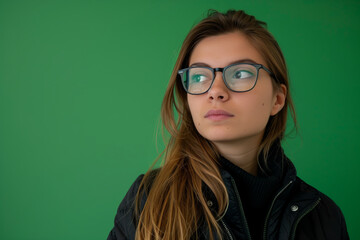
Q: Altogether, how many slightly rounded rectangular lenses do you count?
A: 2